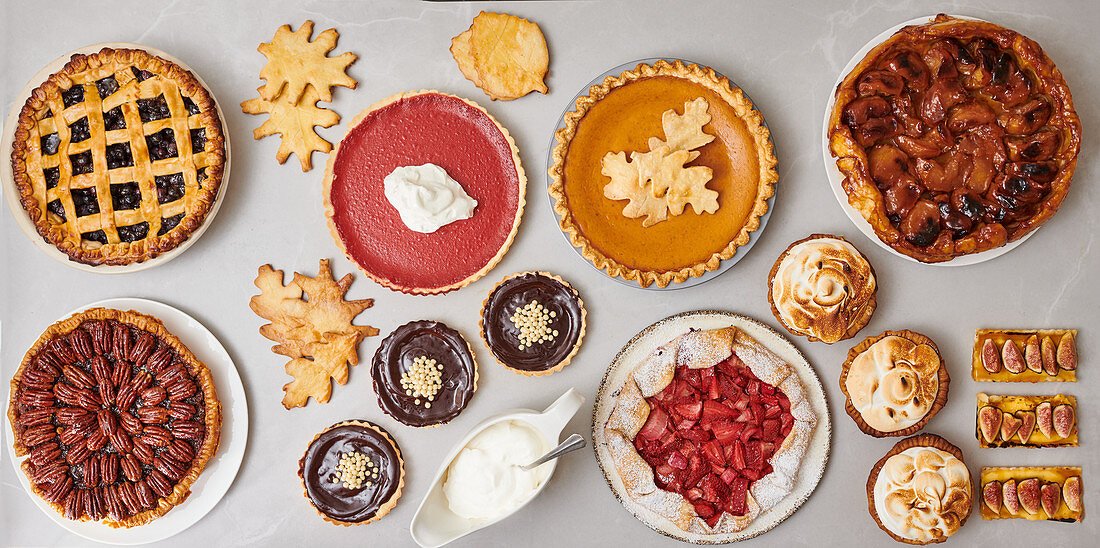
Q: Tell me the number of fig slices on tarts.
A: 15